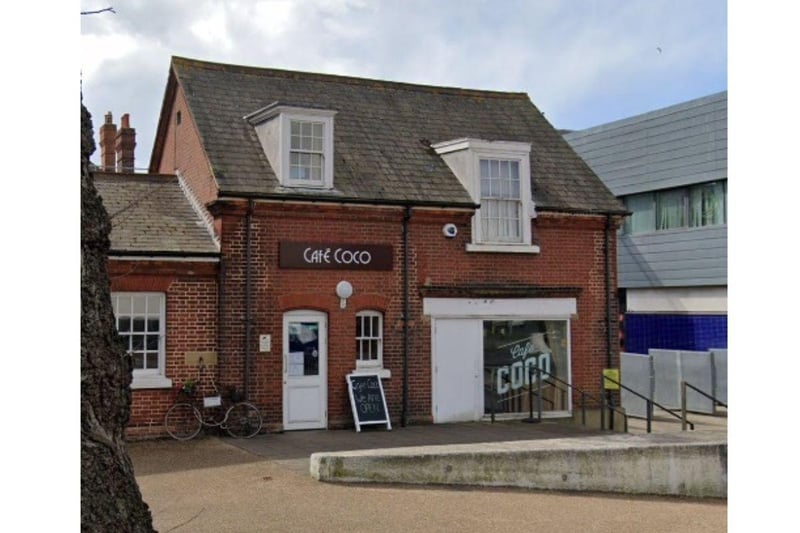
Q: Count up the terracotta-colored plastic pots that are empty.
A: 0